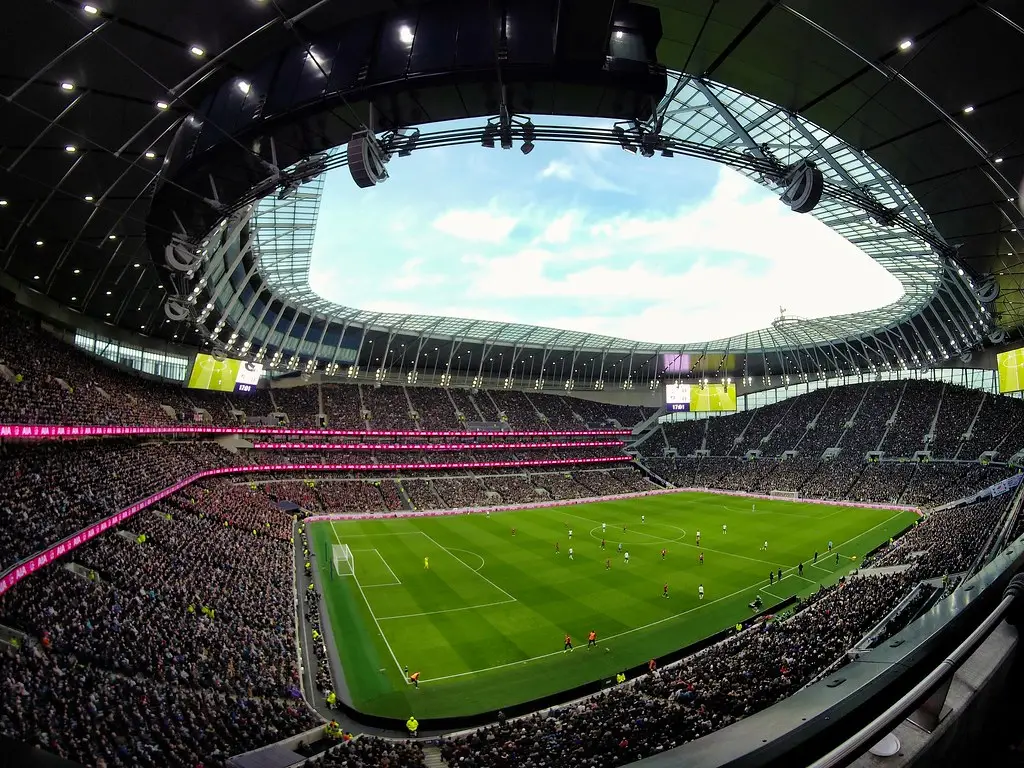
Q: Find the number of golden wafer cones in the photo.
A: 0